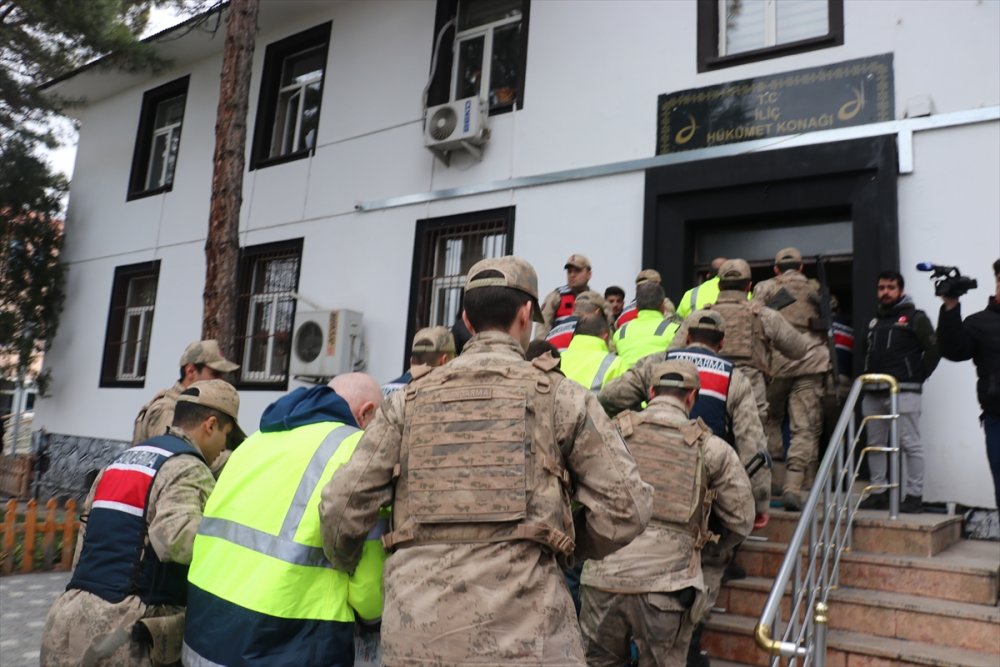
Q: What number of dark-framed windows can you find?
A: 7